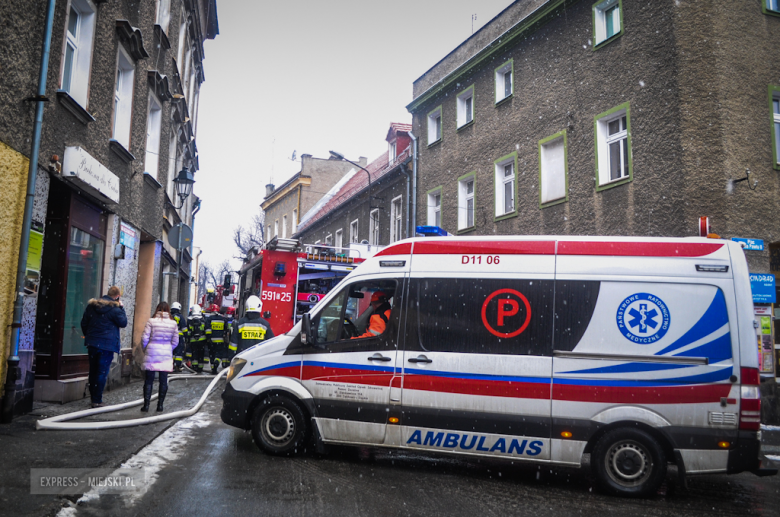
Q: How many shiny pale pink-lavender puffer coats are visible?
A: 1